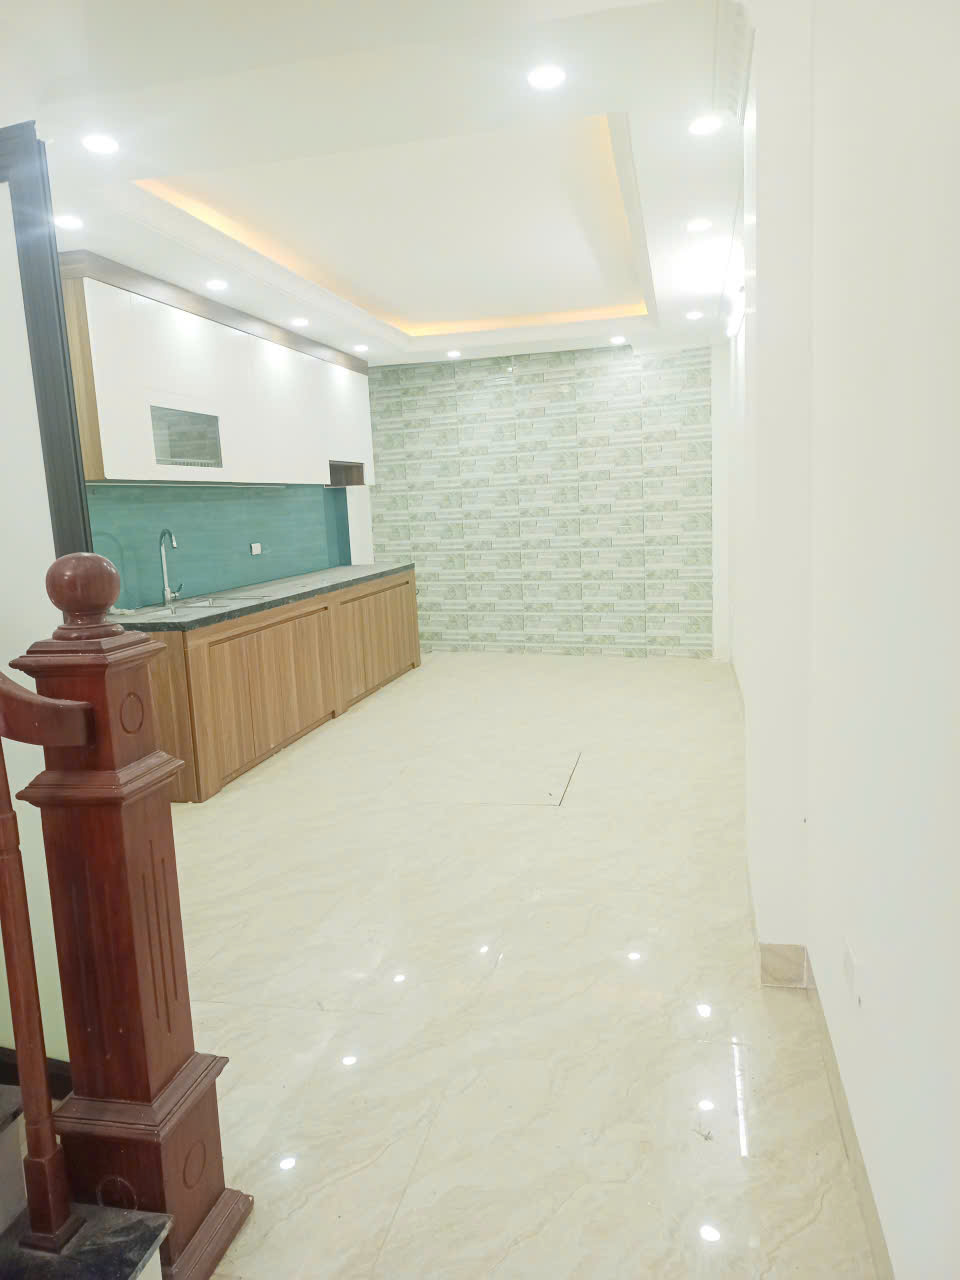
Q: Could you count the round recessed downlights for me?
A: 11